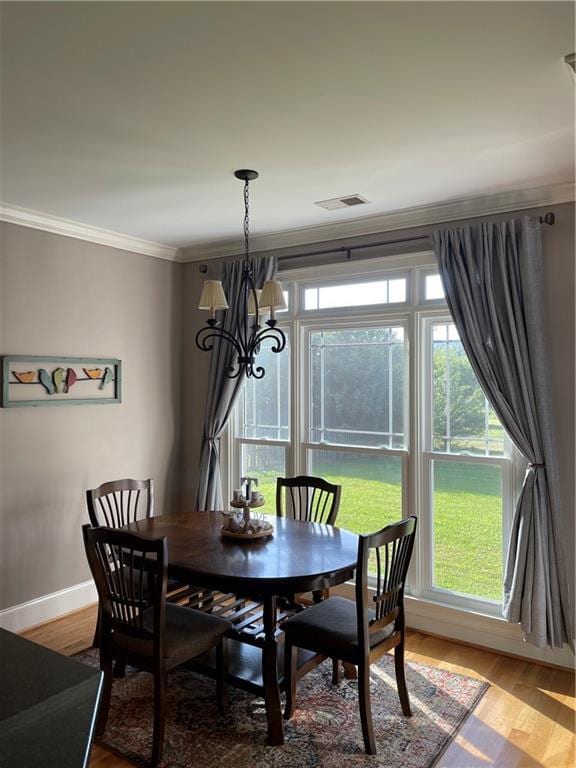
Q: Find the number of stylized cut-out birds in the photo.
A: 6